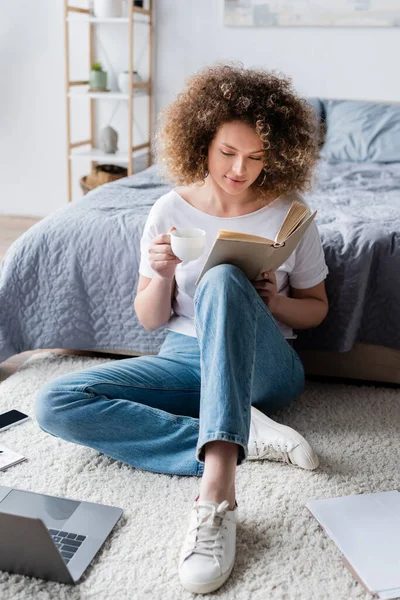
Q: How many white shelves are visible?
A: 3